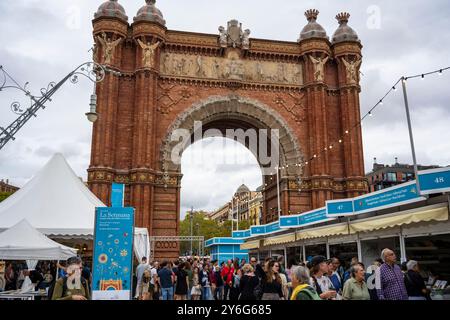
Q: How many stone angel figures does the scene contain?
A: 4